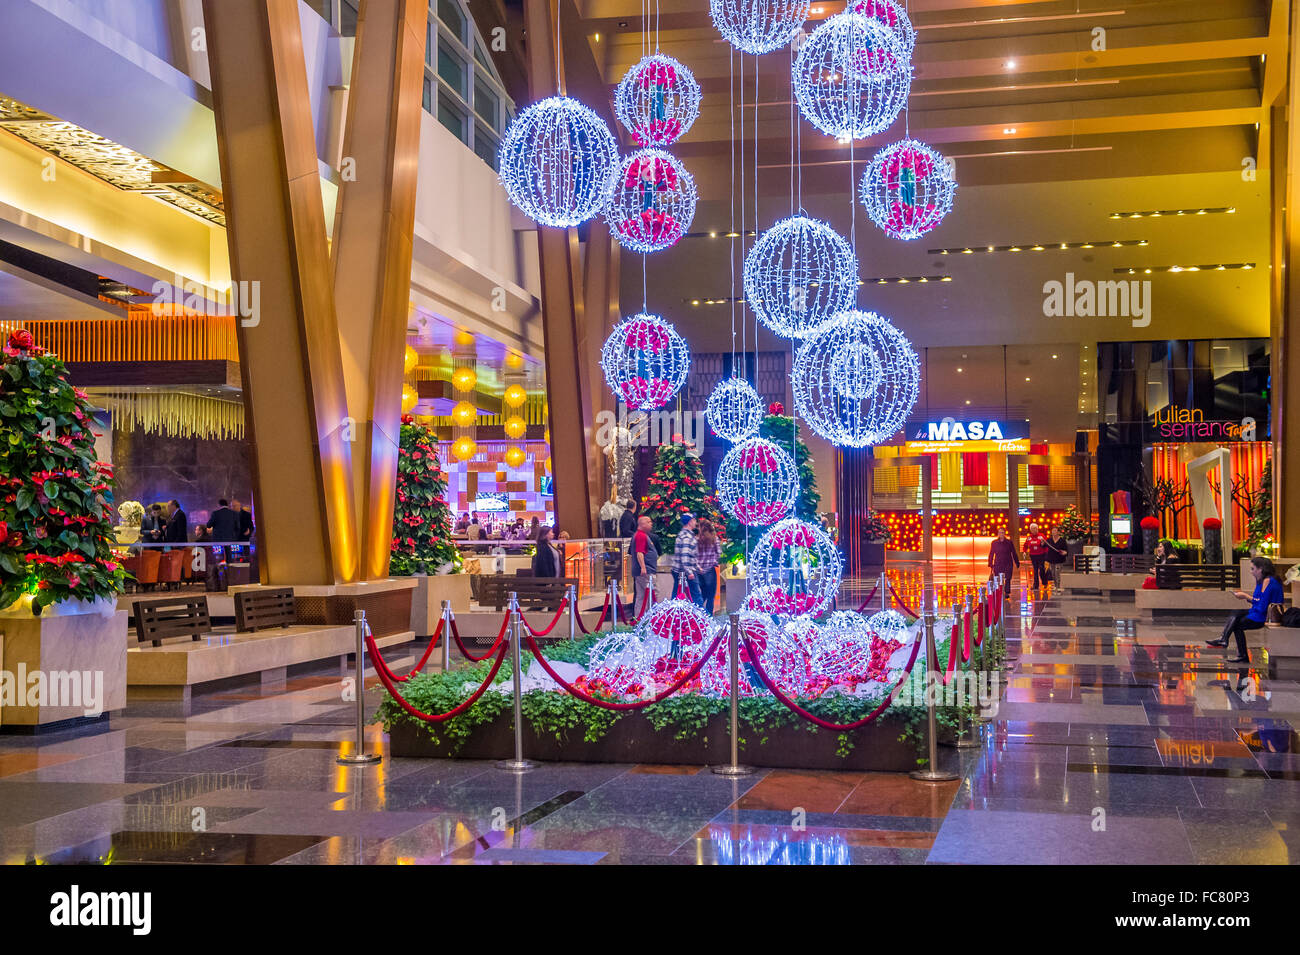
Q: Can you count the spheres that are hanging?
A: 13